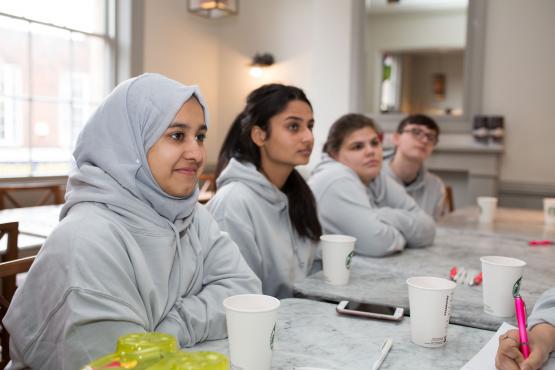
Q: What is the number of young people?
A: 4